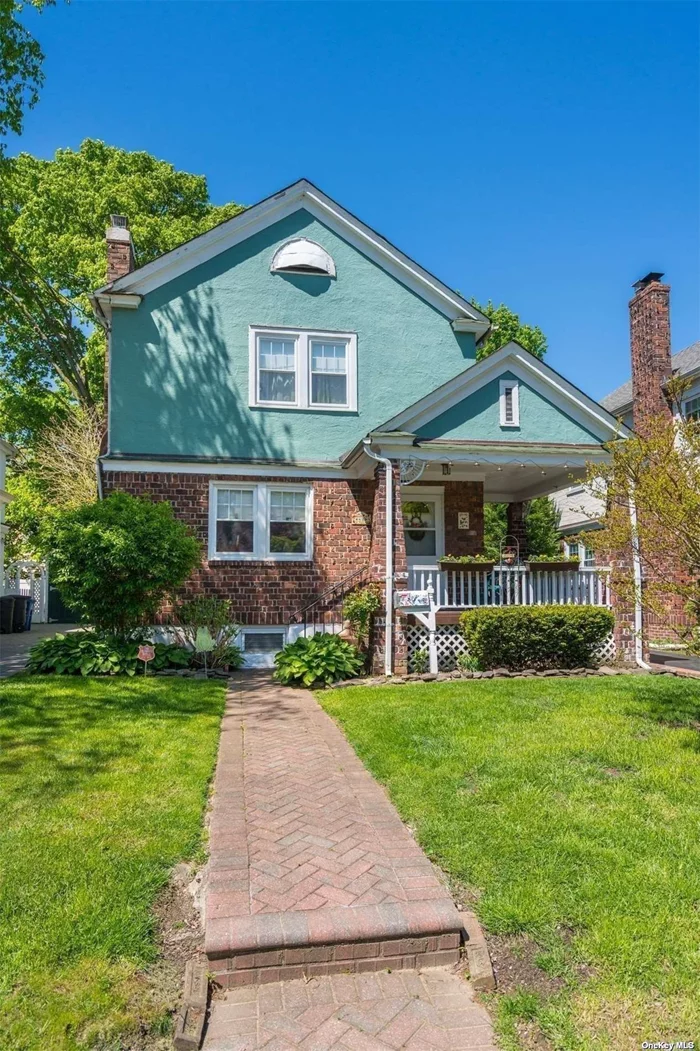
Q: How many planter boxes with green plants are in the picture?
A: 2